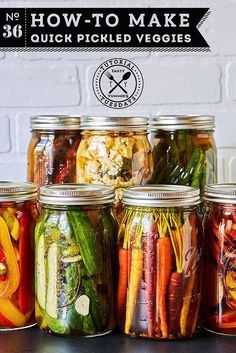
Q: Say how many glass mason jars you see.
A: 7